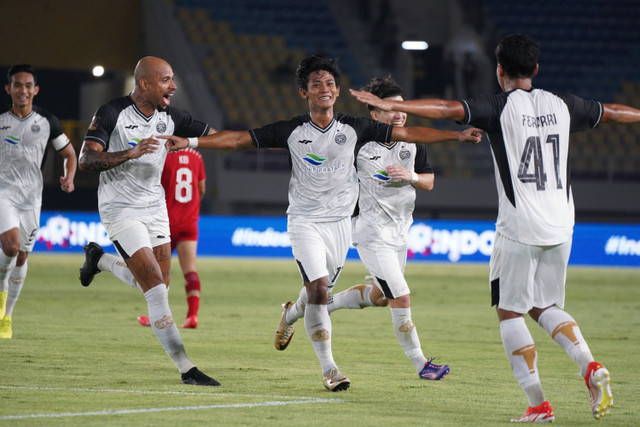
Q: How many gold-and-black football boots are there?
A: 2